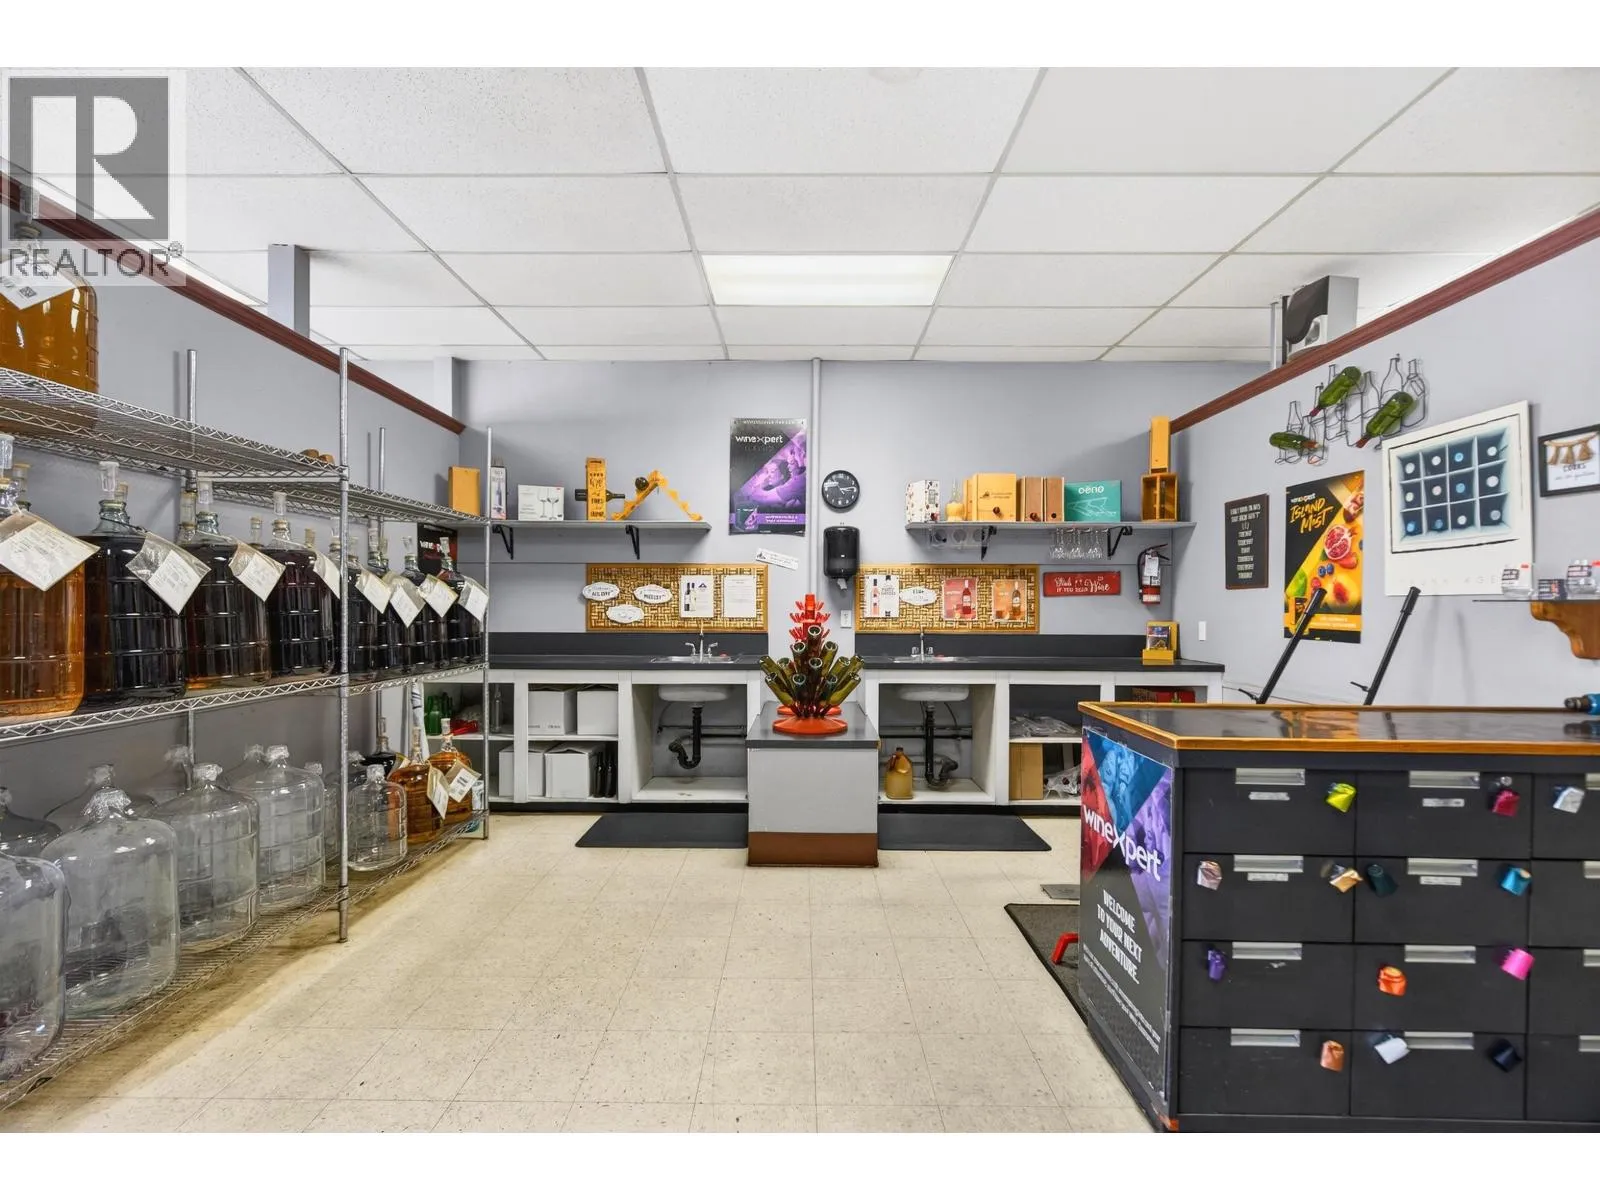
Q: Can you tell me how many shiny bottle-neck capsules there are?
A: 13